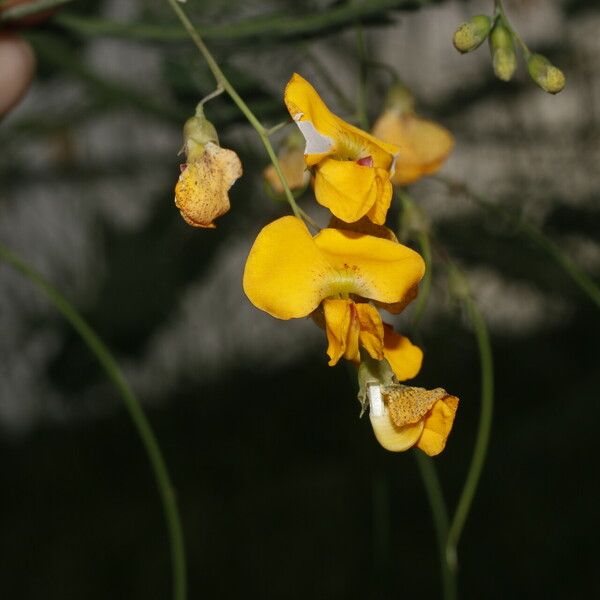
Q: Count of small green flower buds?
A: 3